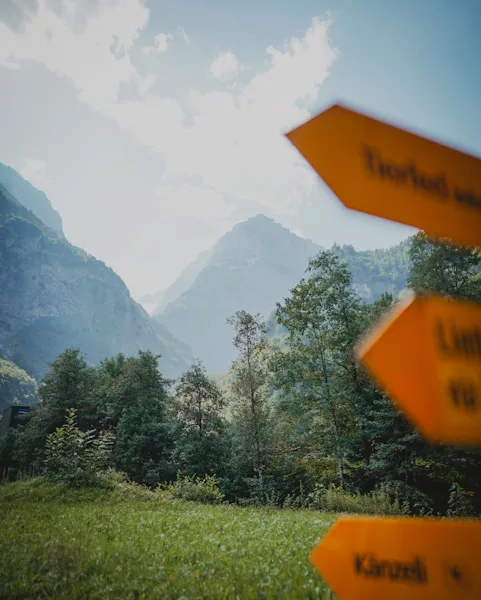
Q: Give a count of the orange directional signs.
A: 3